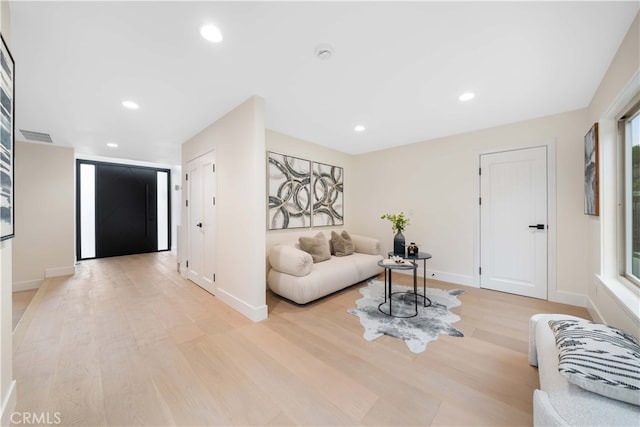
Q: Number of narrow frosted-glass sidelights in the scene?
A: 2